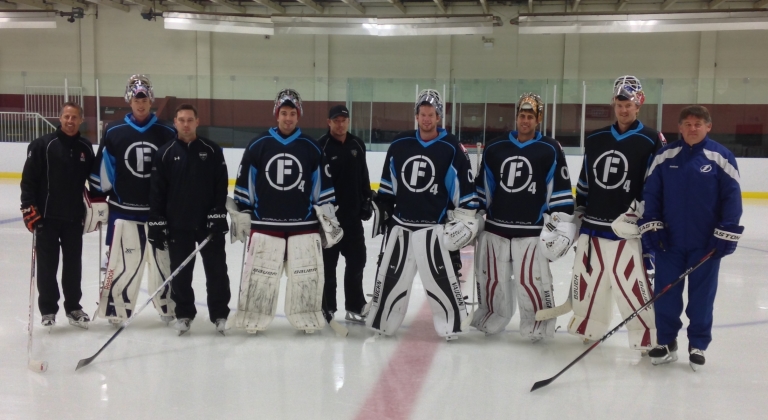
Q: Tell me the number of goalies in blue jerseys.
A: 5